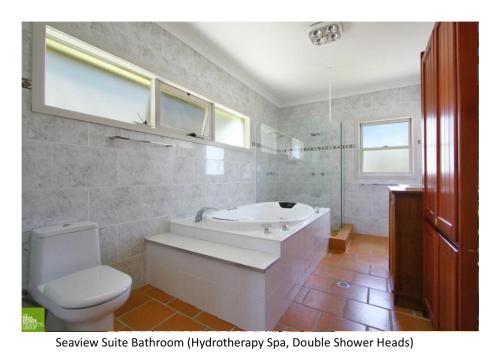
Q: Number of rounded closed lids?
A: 1